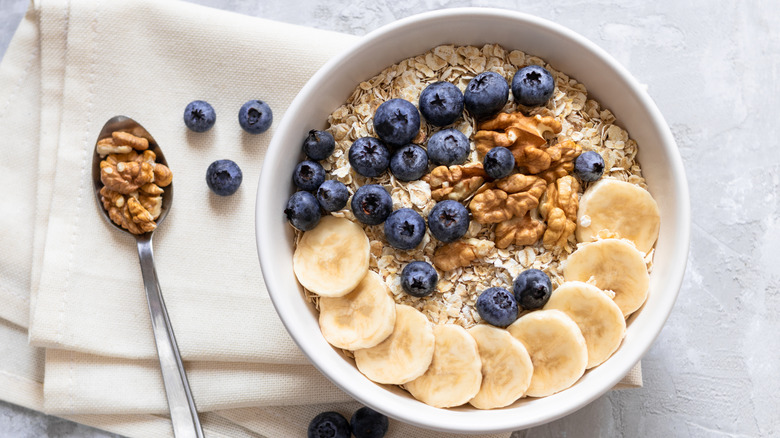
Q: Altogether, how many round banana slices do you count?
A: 9